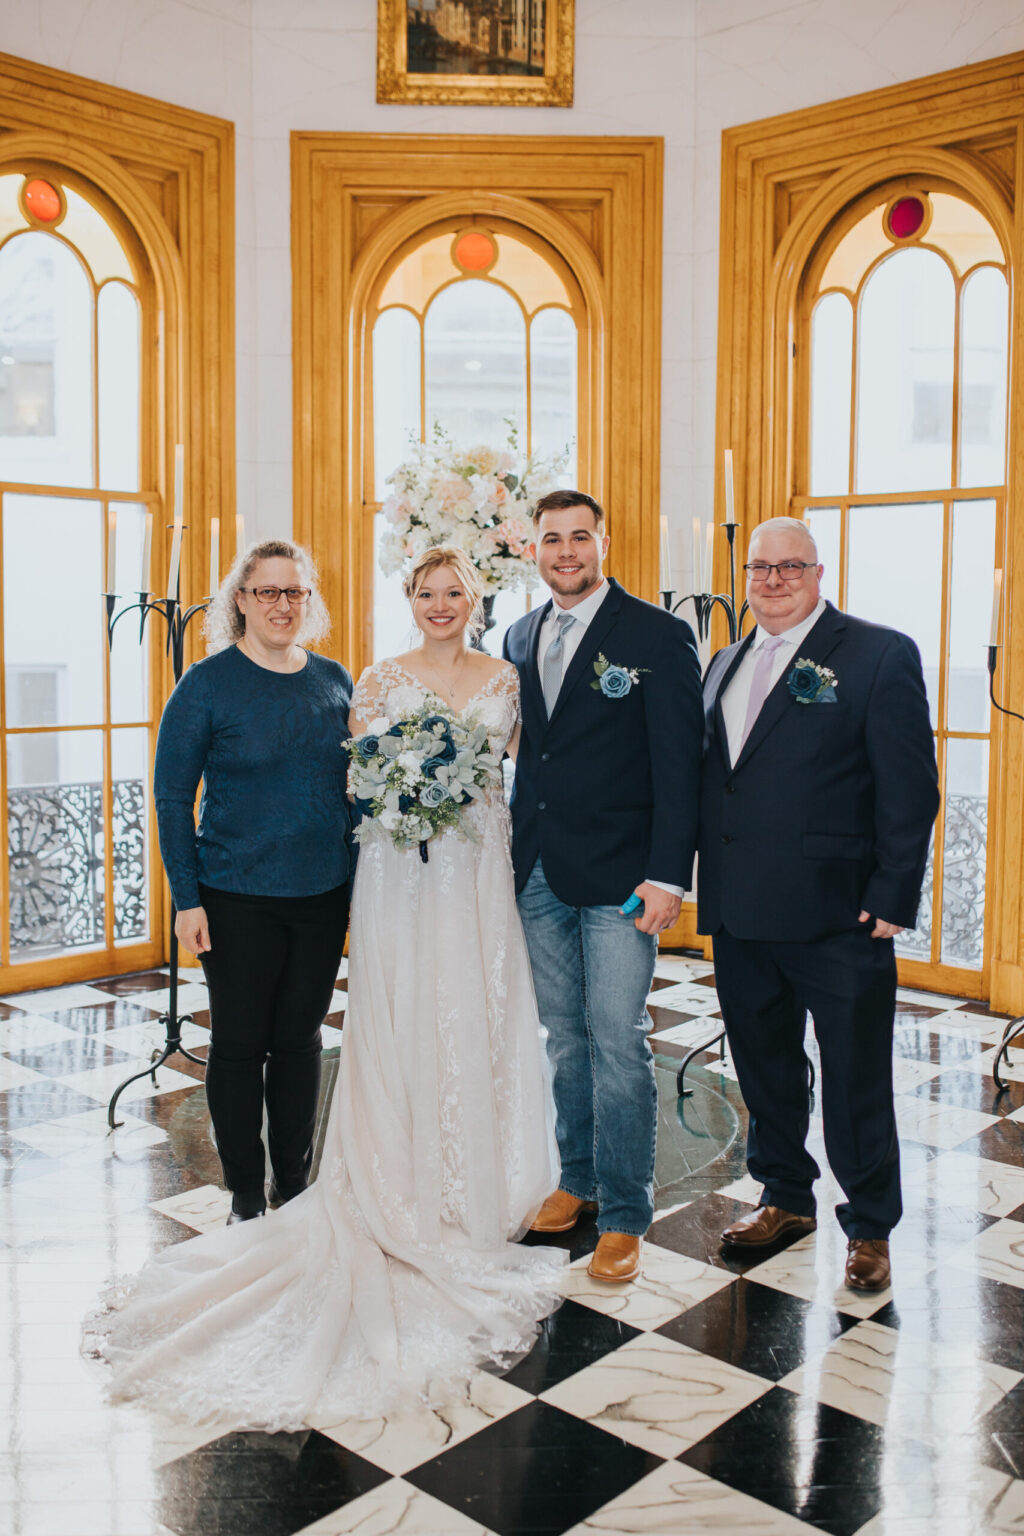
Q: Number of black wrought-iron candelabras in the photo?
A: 3